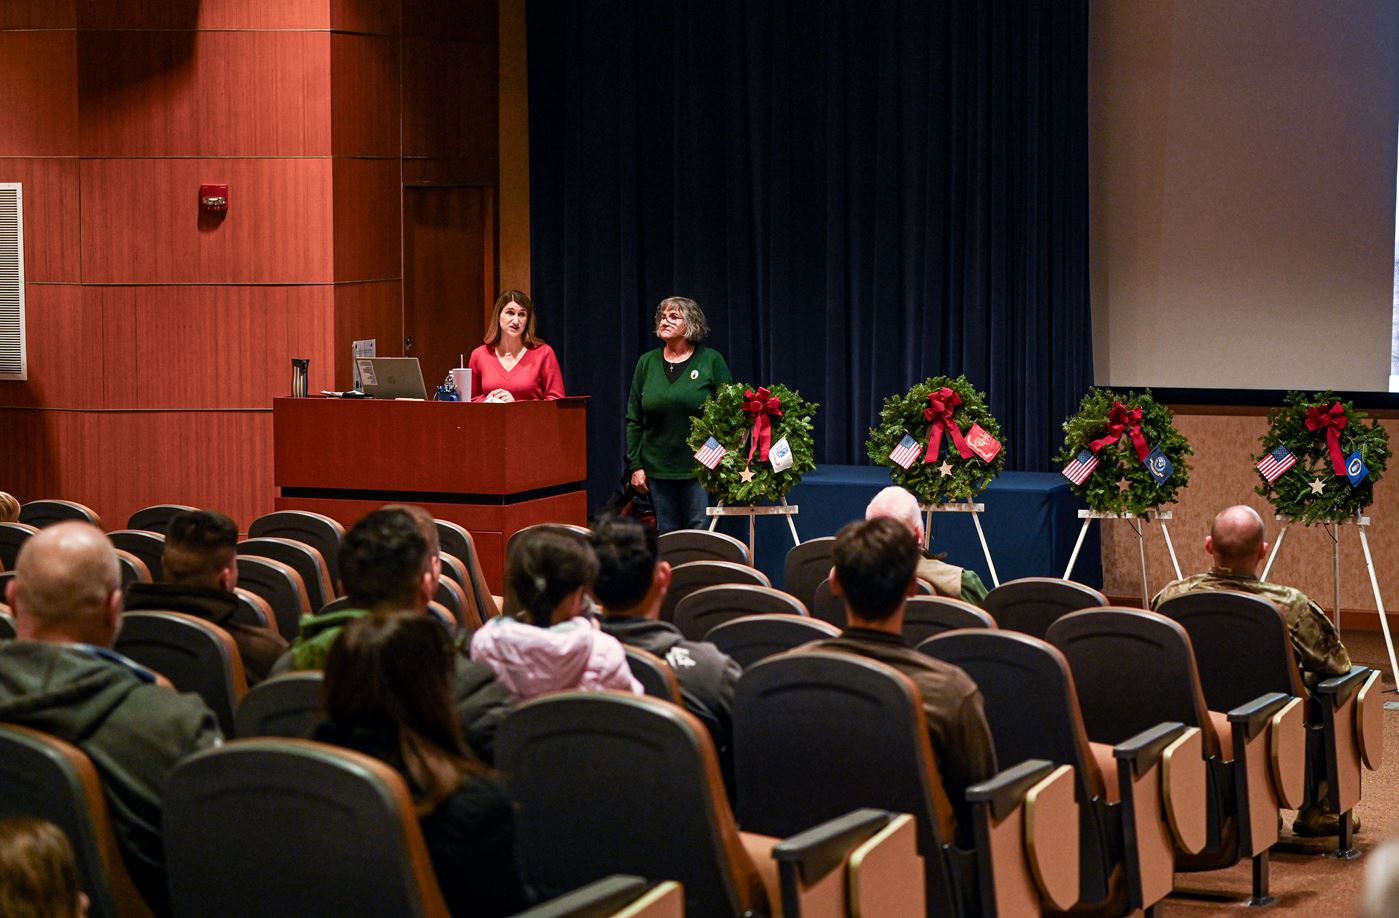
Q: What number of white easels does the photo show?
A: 4